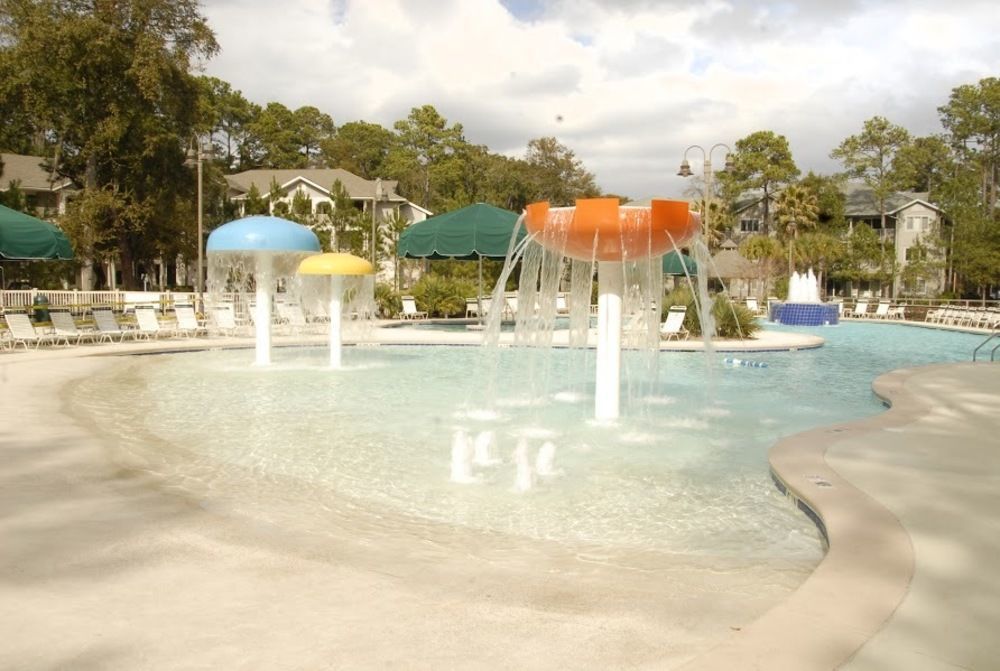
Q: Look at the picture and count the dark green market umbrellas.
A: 3